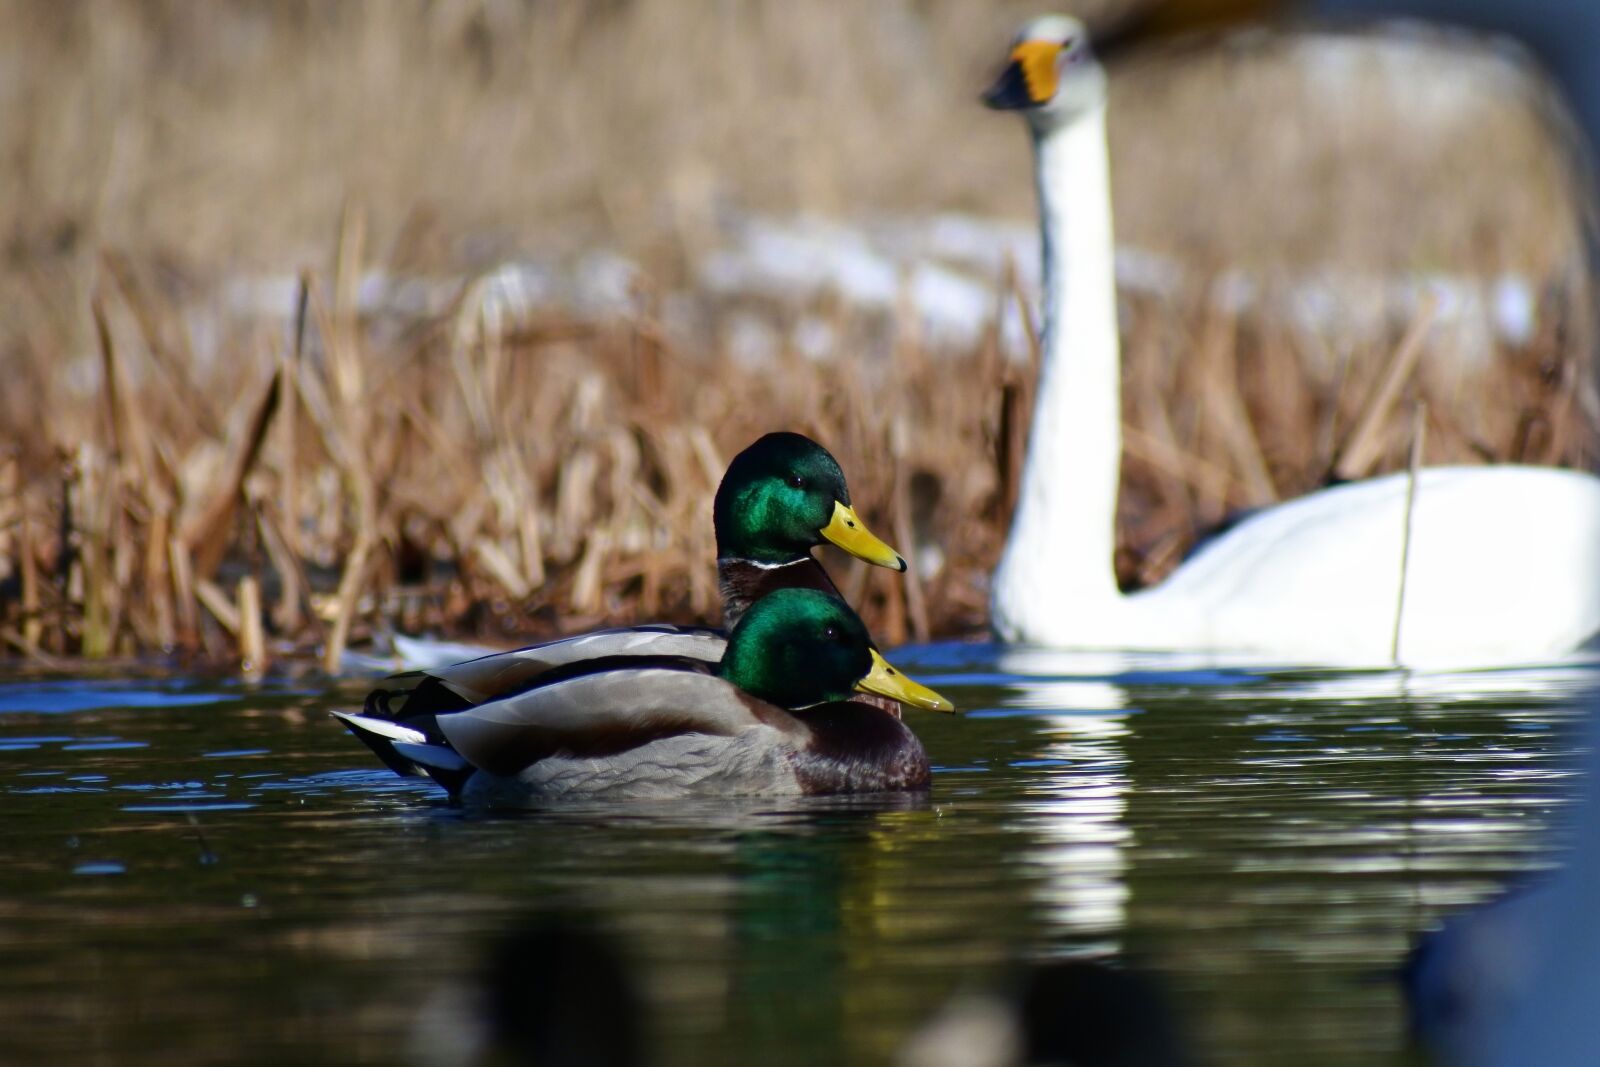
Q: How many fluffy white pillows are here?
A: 0